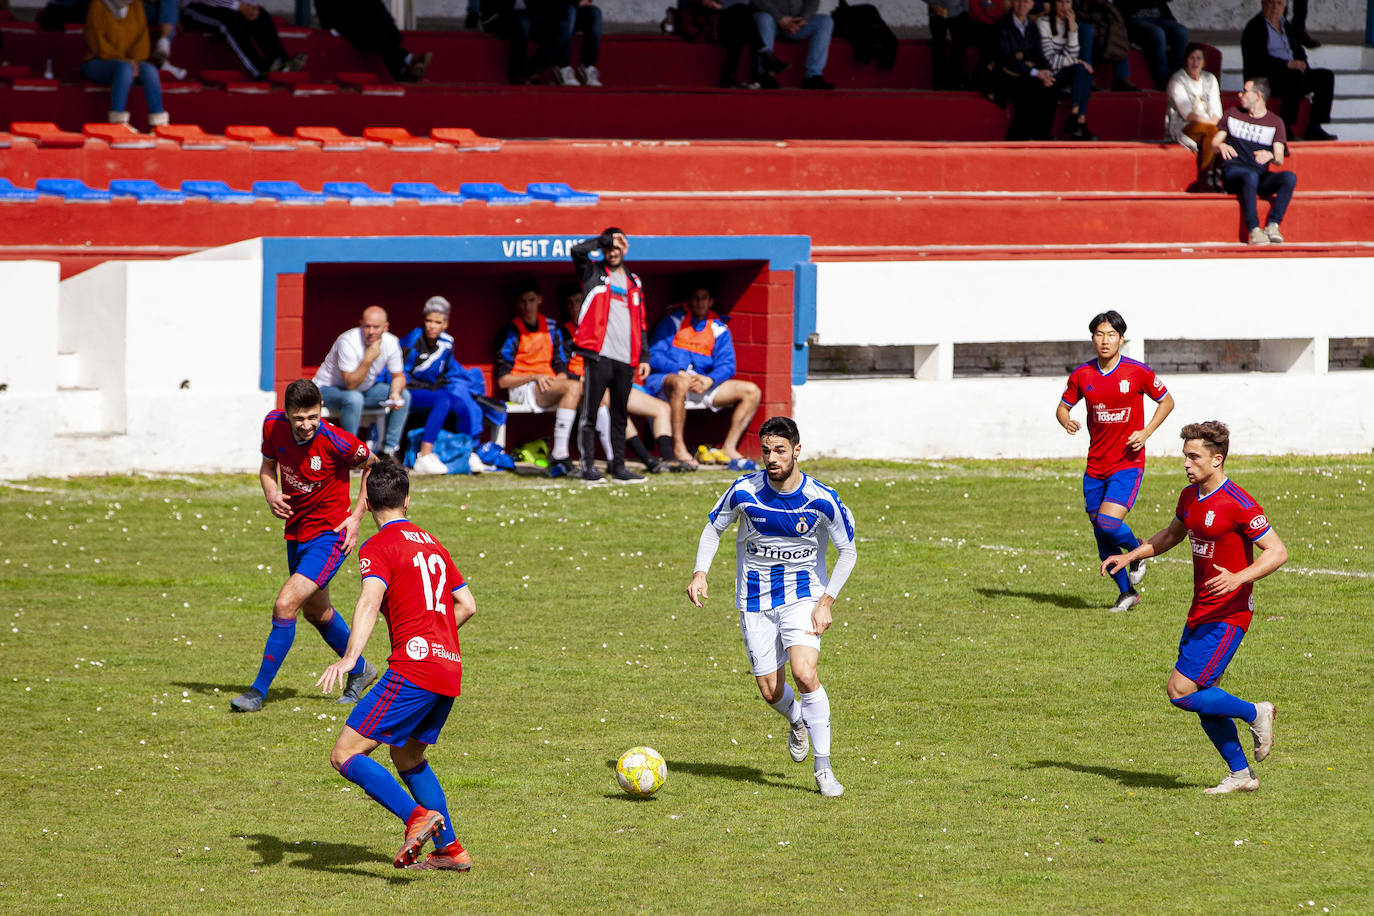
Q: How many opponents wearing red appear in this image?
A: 4